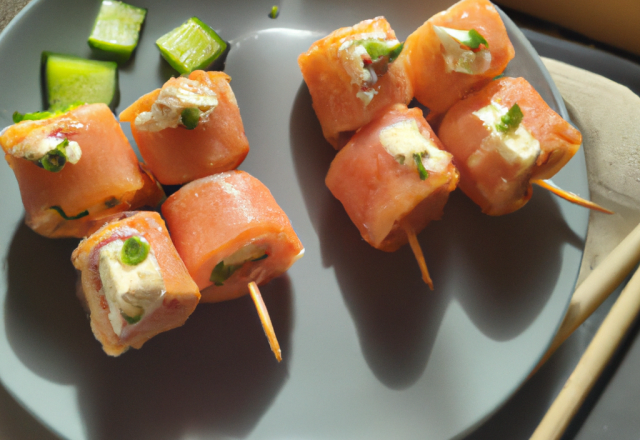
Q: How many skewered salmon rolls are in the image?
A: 8